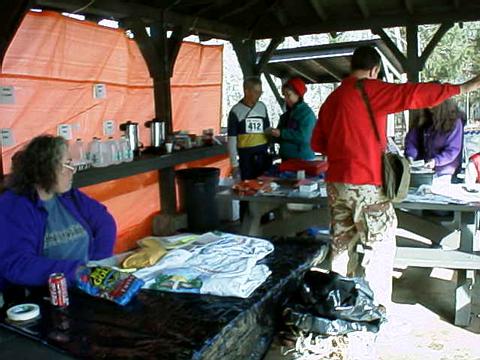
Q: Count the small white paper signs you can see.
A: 5